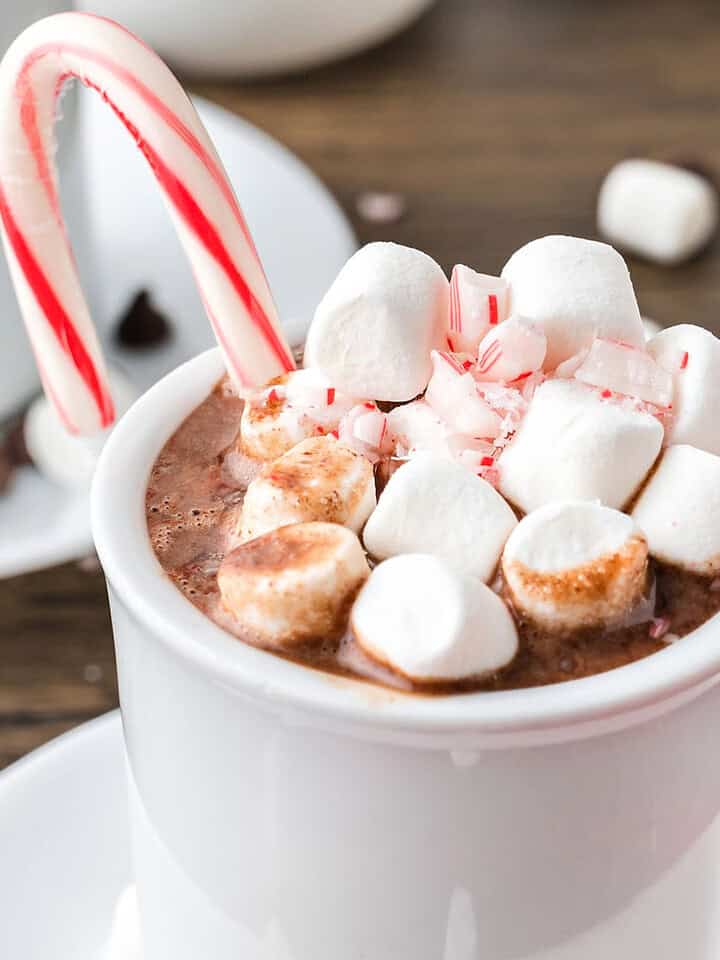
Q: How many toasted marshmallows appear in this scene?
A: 4